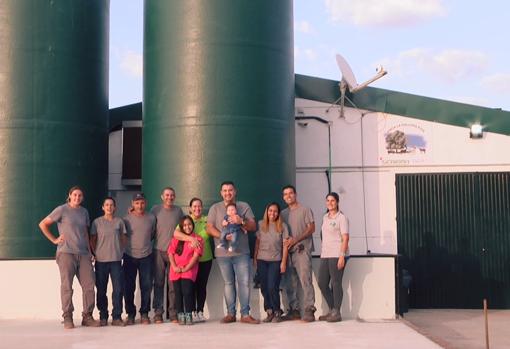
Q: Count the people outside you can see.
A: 11